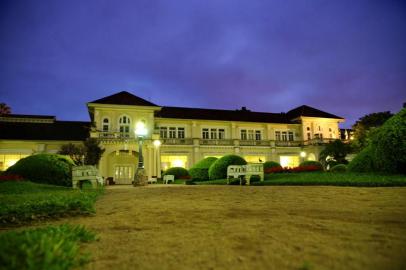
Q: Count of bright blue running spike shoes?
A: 0